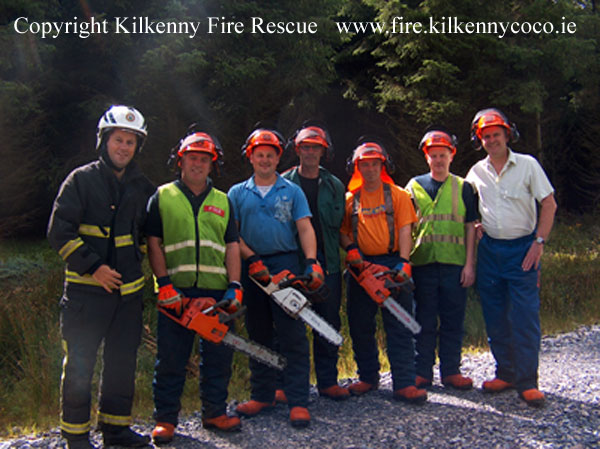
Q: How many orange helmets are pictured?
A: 6